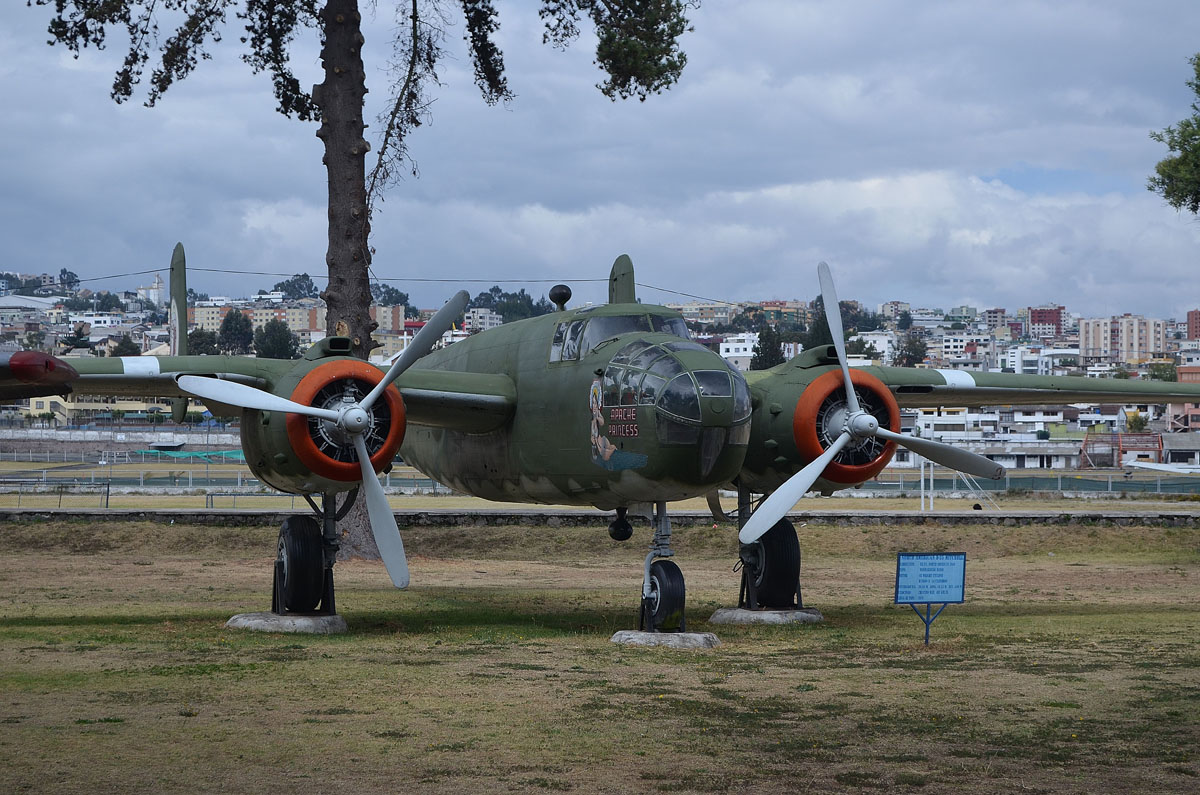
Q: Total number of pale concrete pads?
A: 3